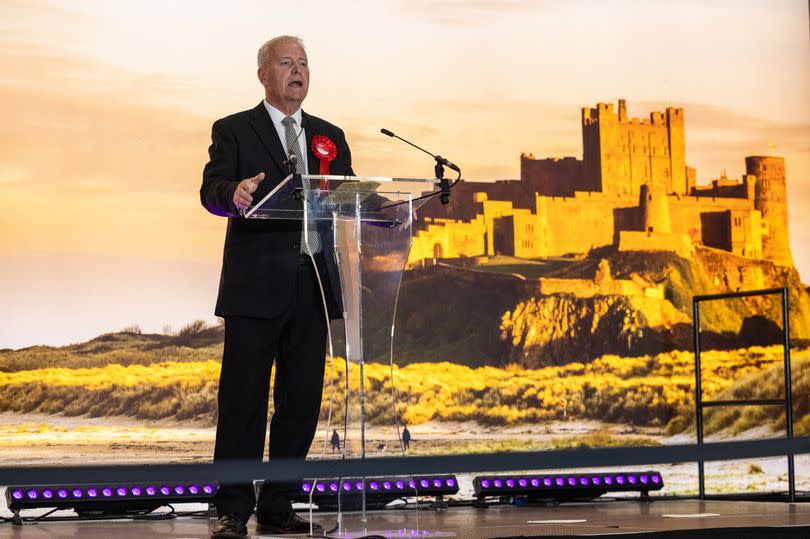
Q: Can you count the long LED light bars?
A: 3